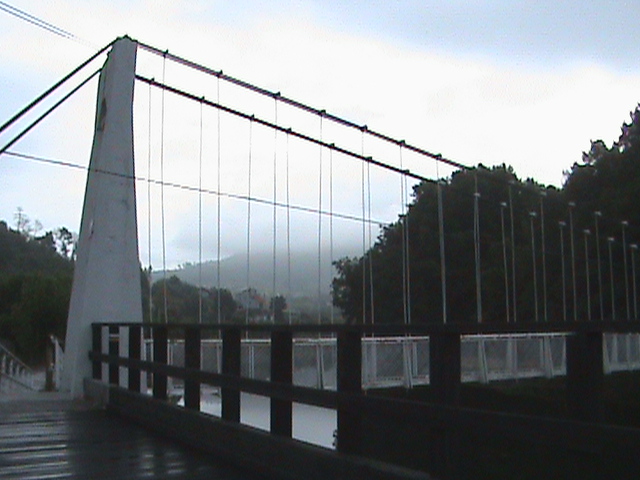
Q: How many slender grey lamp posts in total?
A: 0